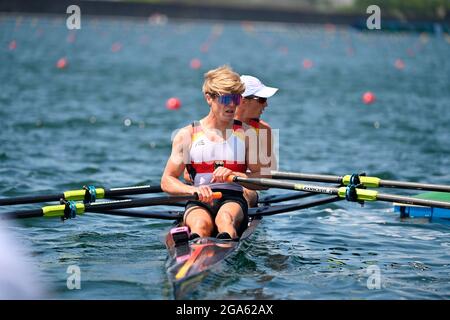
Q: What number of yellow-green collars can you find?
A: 4